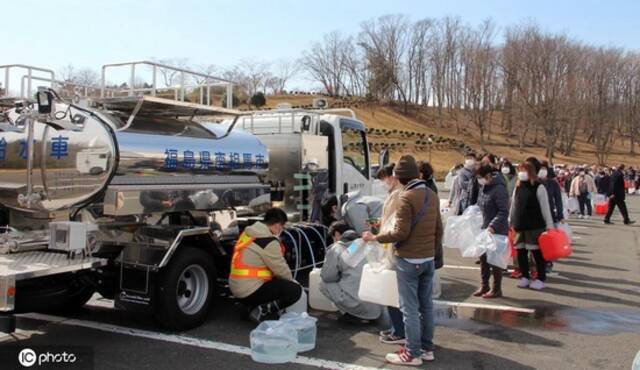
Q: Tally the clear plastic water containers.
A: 2